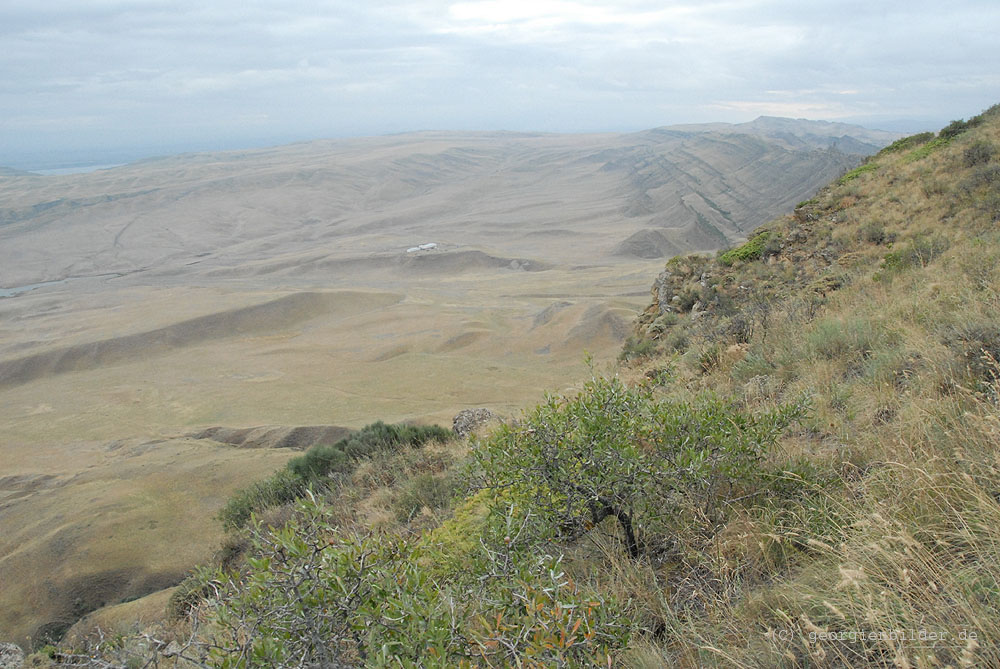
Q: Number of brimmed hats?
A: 0